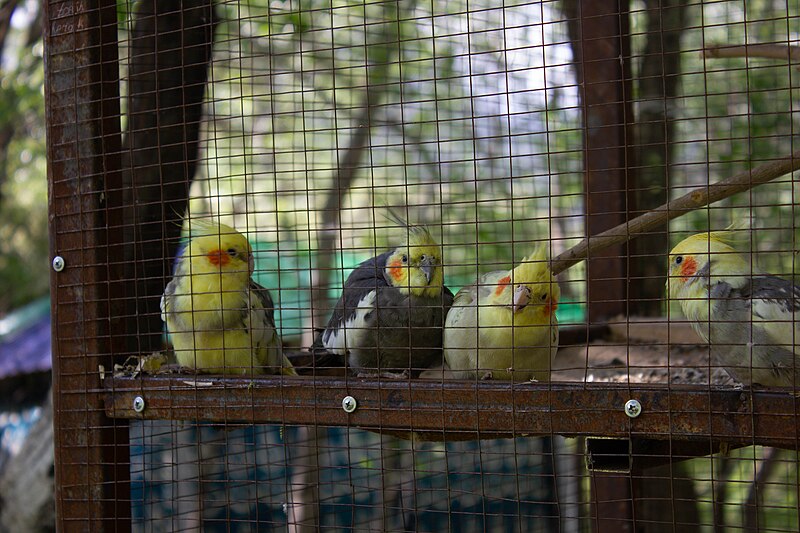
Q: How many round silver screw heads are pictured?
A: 4